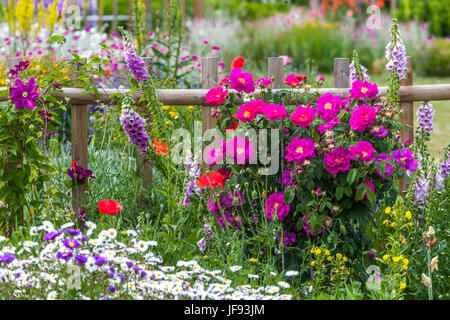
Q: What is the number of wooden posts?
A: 7